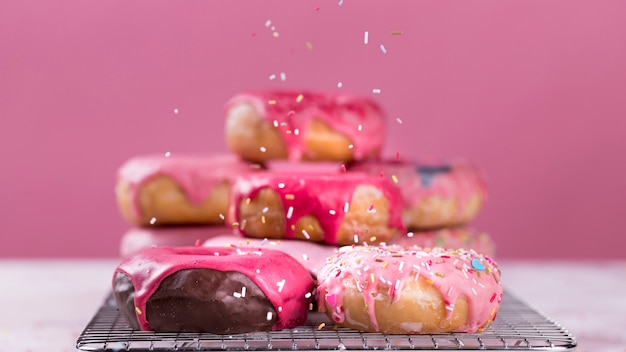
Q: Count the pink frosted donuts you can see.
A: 9